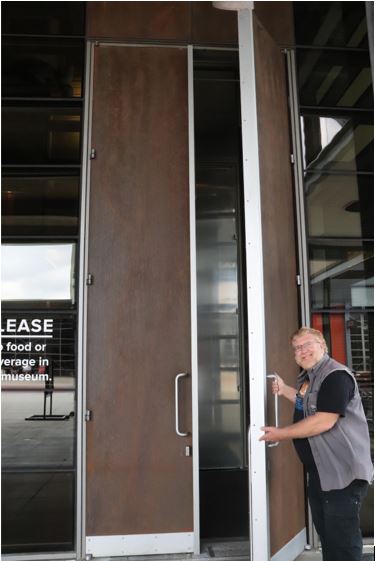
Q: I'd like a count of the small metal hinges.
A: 5